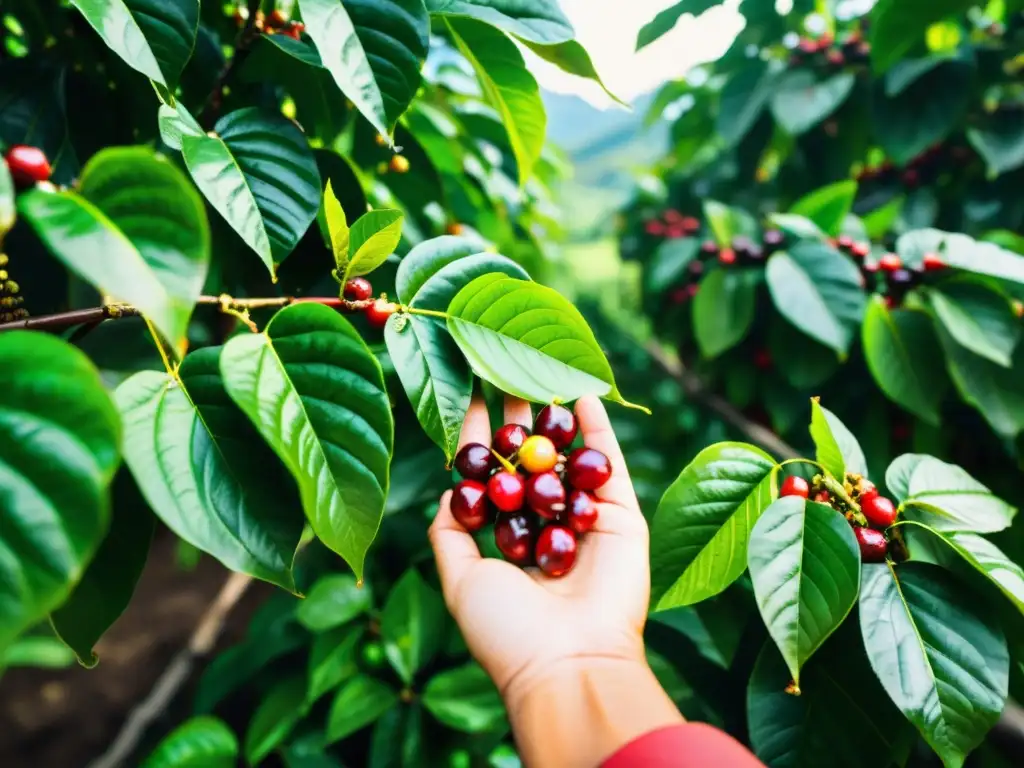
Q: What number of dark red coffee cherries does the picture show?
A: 10